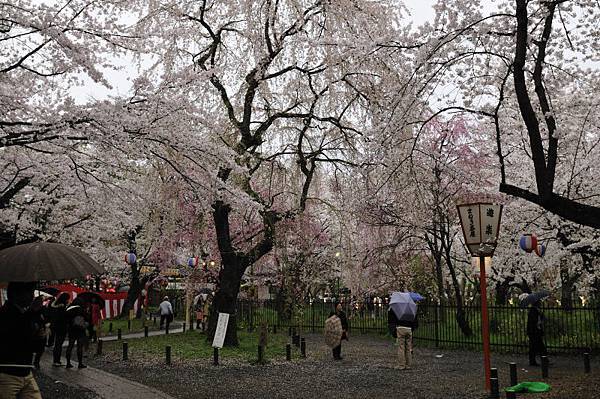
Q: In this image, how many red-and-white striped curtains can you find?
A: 1